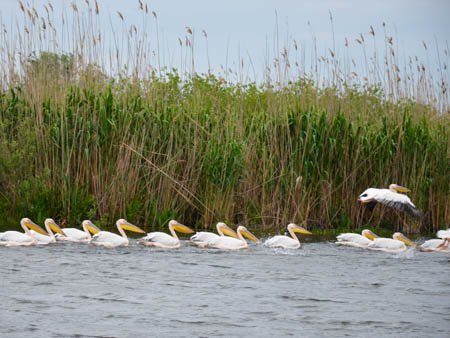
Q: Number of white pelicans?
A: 13